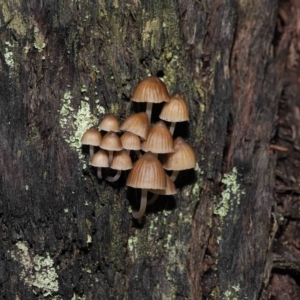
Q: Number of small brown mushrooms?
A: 13